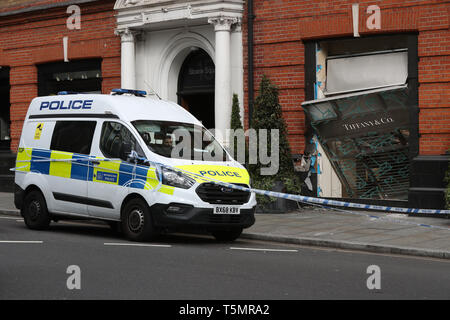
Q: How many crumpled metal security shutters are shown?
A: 1